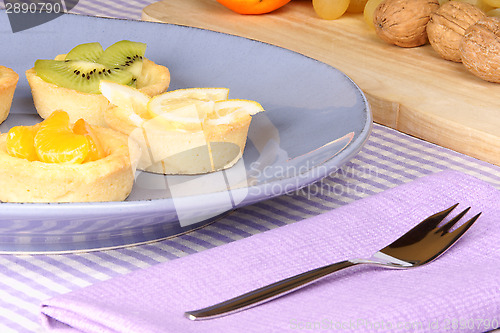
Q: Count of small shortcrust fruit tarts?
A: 4